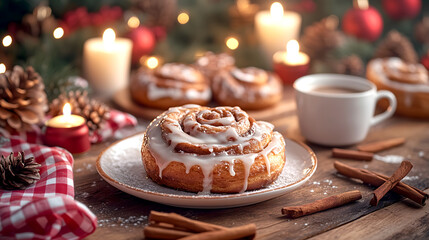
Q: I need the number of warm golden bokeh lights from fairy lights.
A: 7